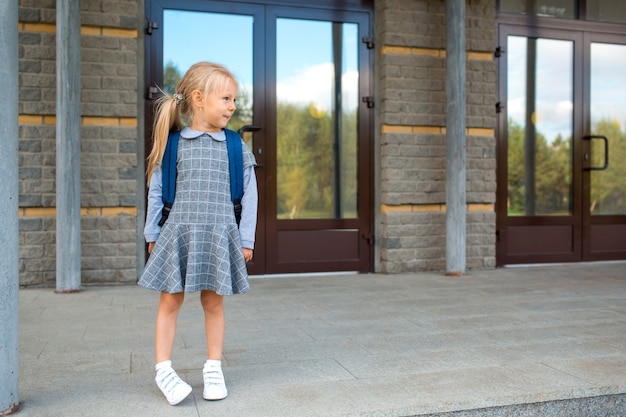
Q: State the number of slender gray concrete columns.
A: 3